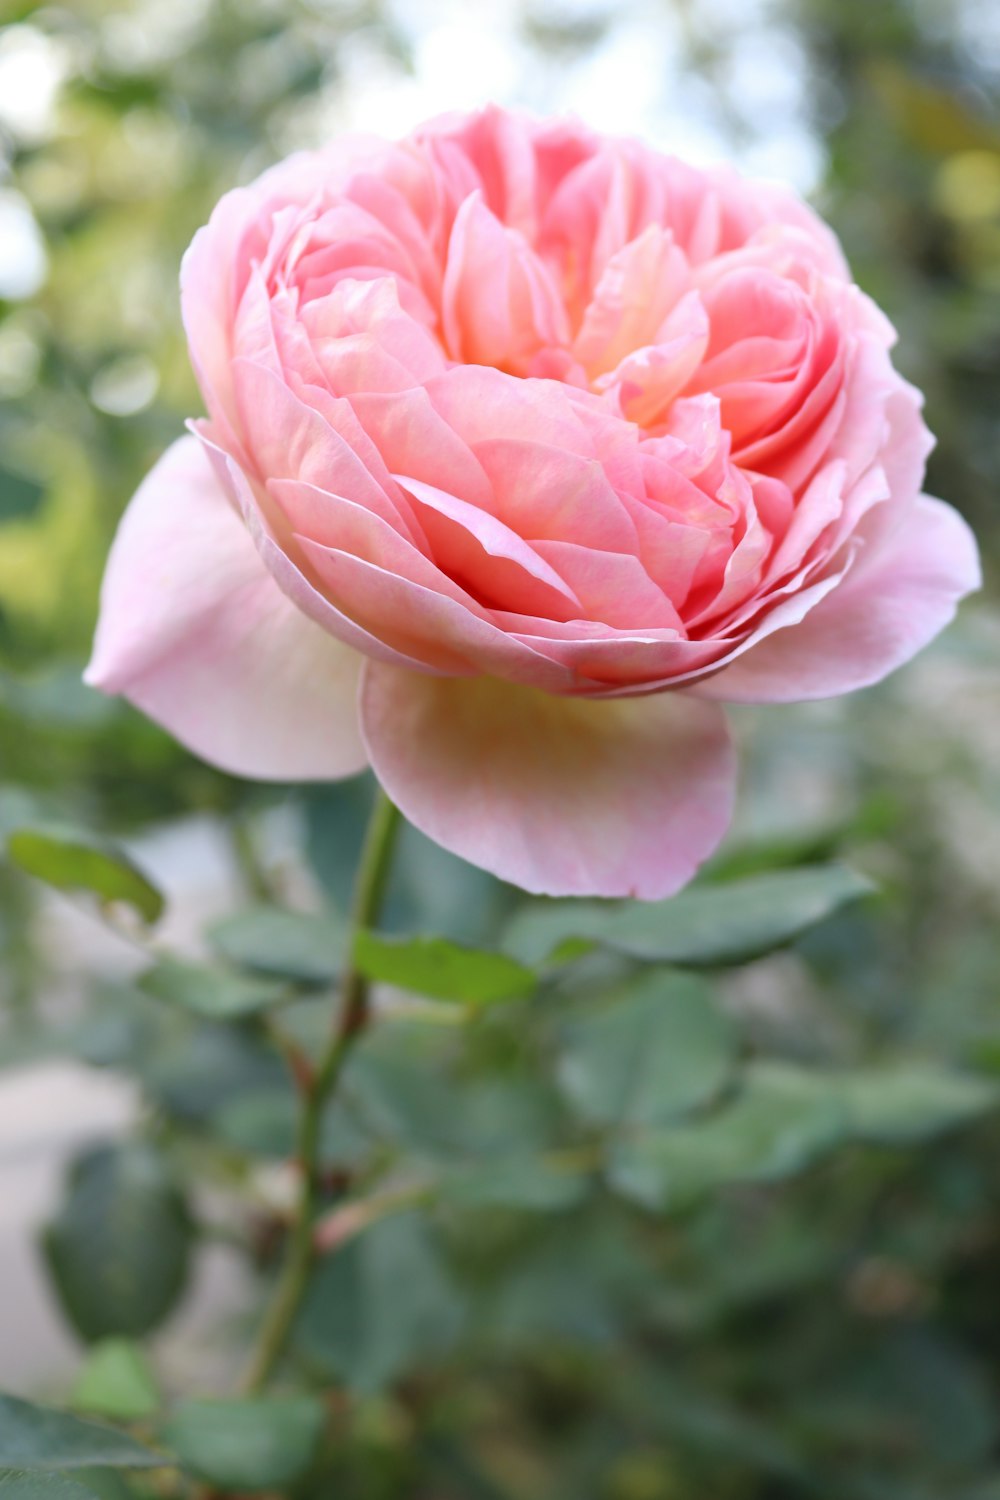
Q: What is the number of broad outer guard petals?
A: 3